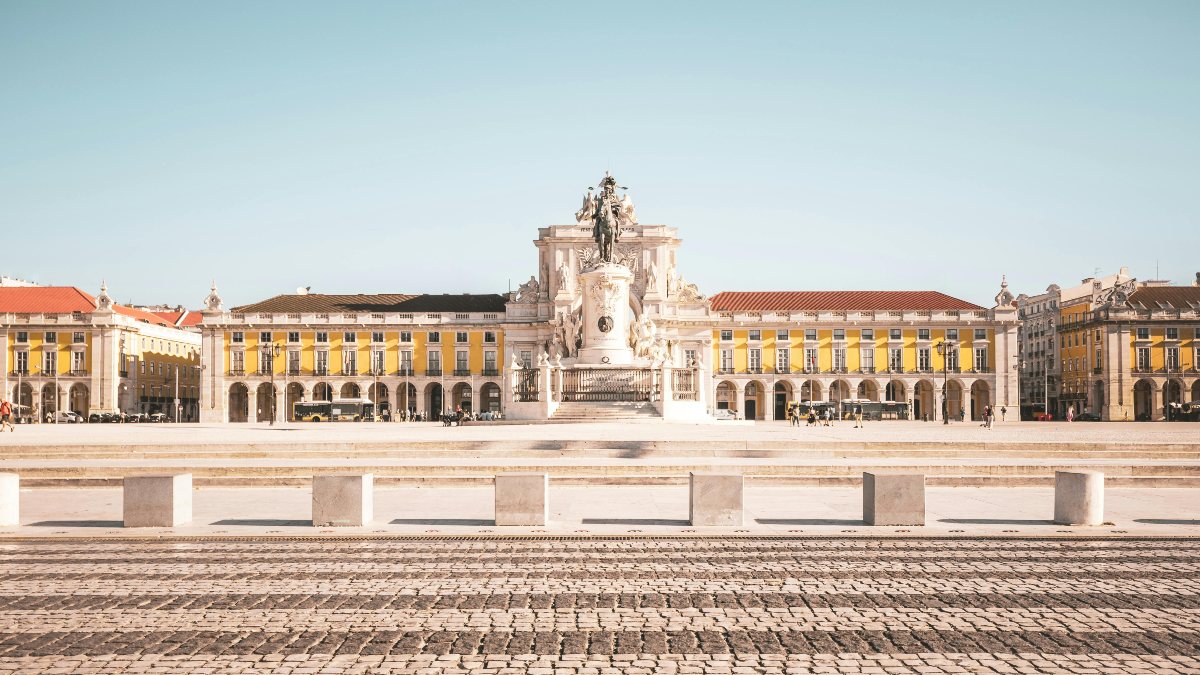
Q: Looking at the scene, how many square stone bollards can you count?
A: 5